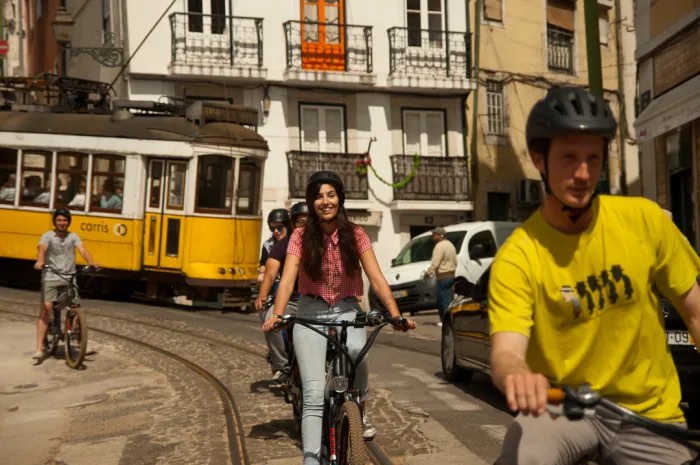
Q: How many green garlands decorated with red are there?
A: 1